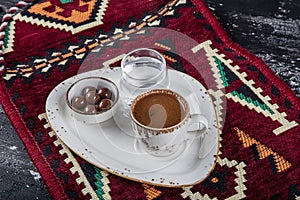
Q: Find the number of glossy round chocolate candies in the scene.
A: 6